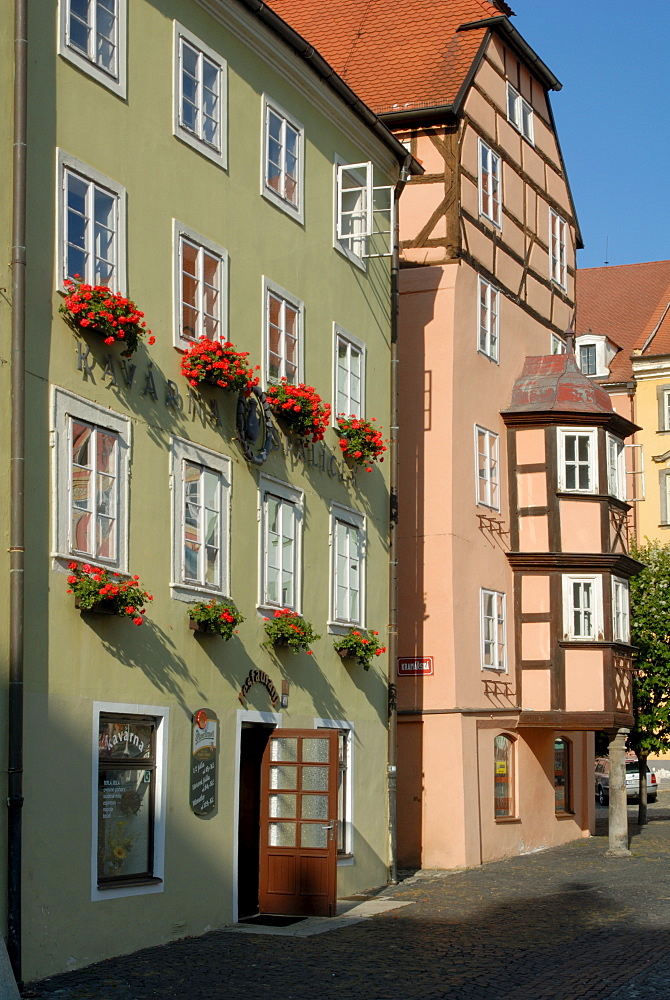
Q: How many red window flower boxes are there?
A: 8